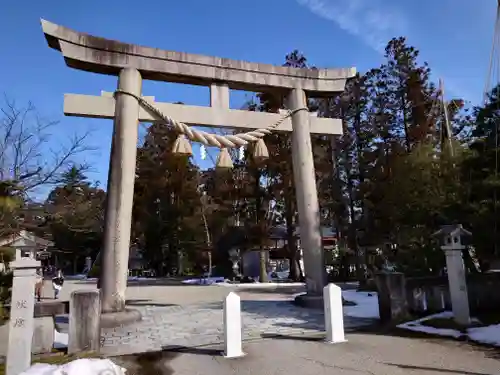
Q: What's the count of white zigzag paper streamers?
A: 2